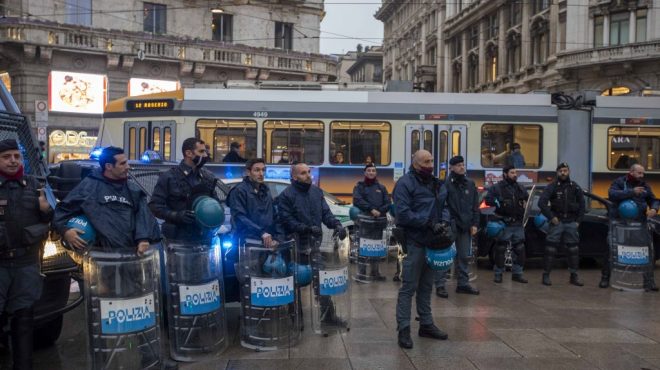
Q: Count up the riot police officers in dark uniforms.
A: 11